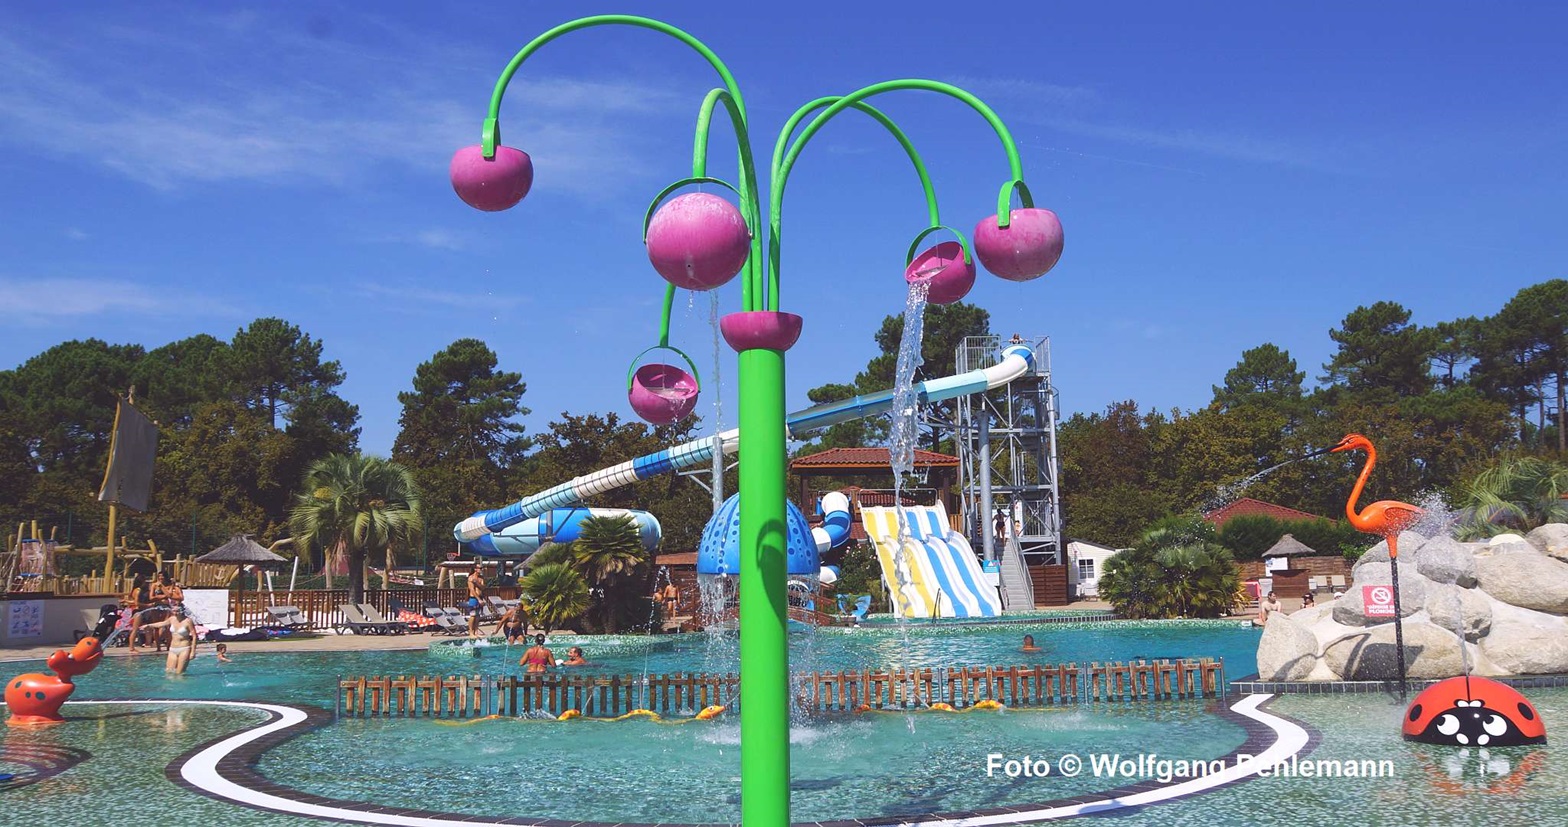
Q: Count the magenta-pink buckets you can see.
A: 5